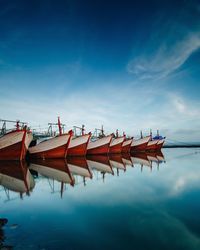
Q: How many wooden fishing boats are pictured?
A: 9